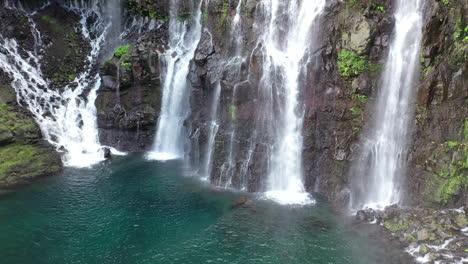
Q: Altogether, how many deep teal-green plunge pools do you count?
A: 1